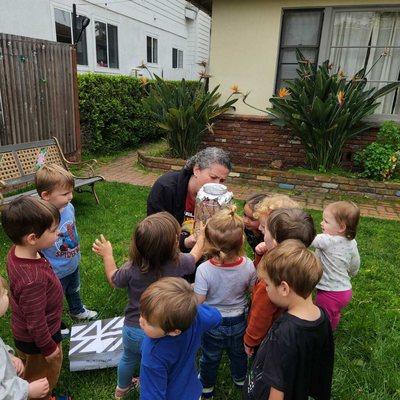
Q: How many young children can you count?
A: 11